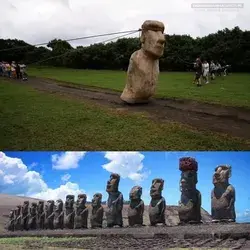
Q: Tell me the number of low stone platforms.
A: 1